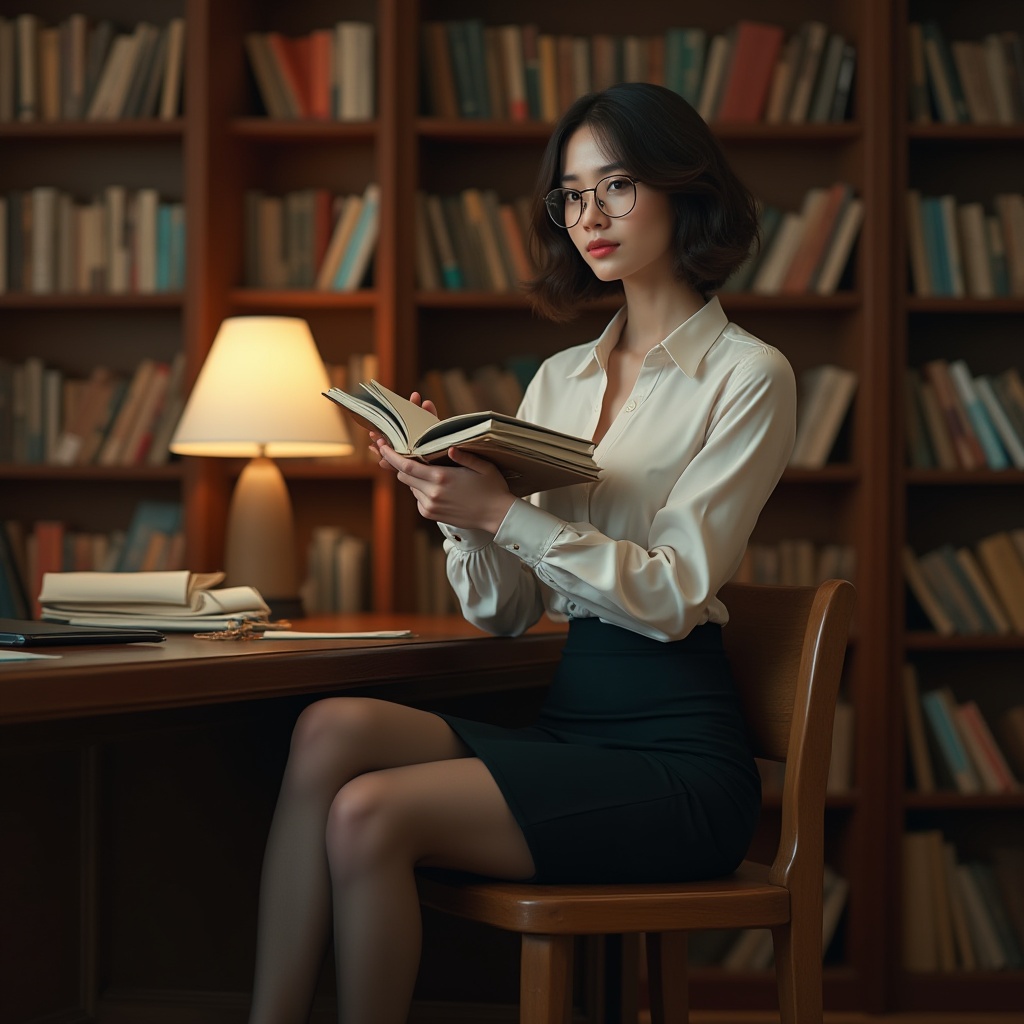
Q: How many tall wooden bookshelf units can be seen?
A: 4